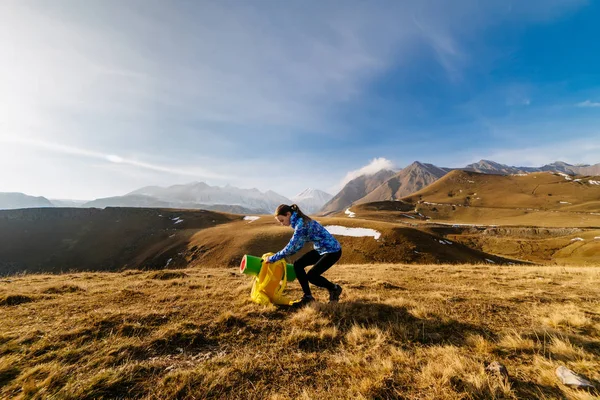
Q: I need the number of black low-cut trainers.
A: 2